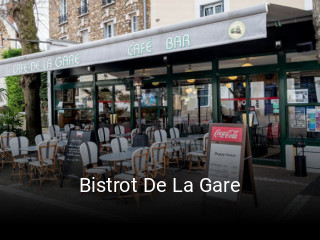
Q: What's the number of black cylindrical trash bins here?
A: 1